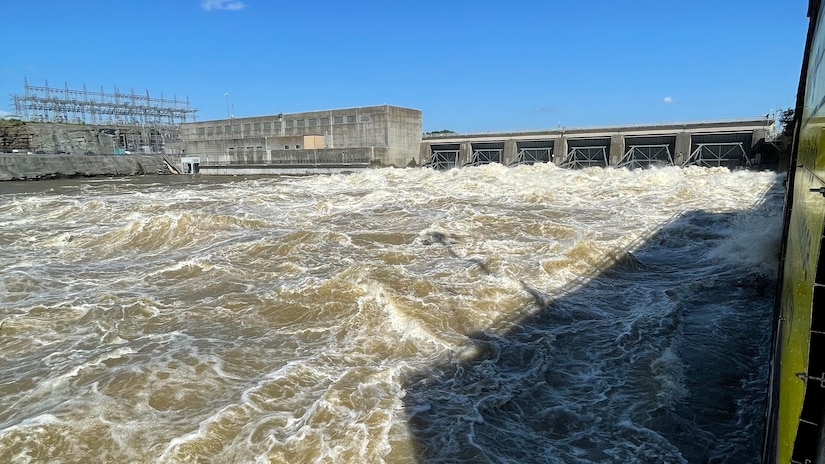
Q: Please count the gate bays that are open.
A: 6